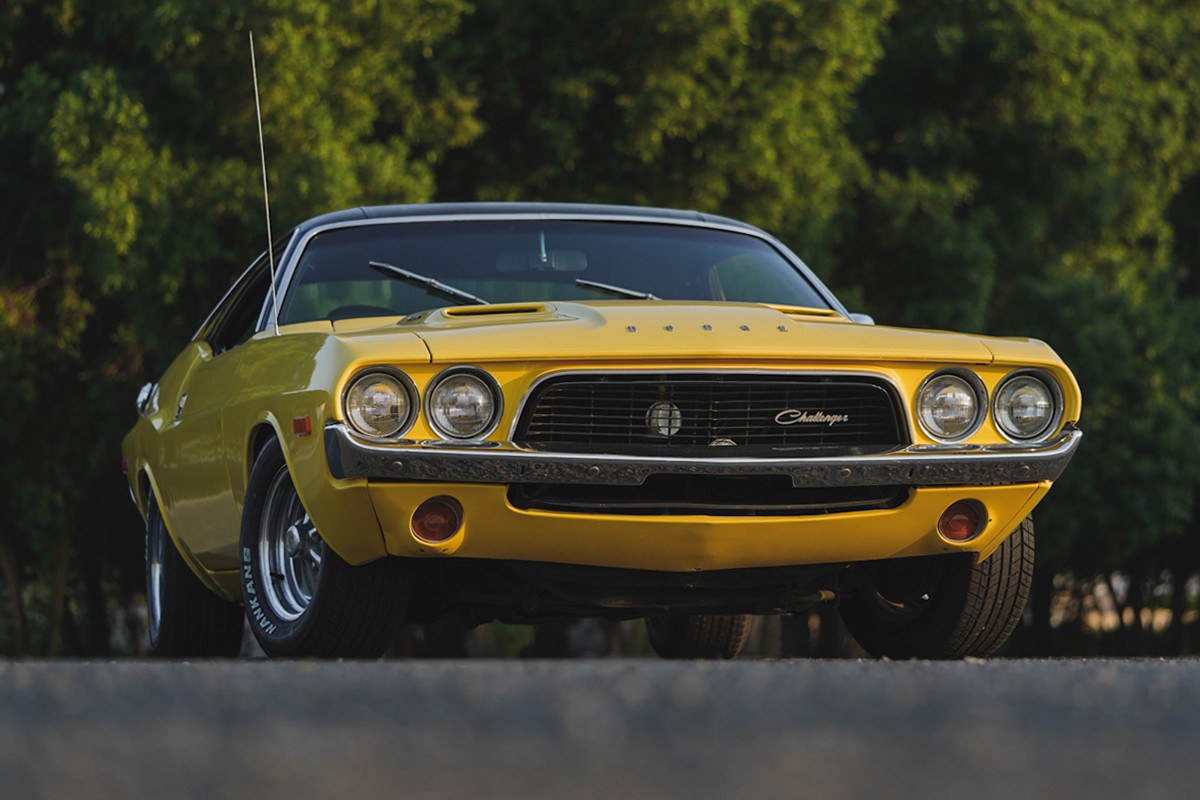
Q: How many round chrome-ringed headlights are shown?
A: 4